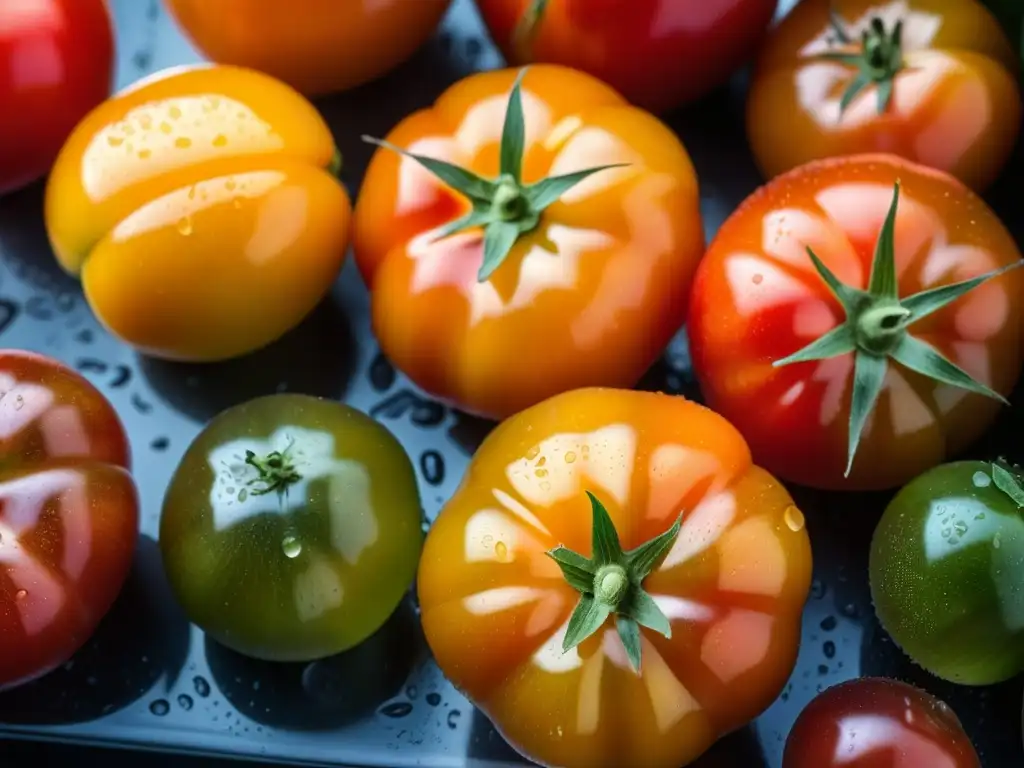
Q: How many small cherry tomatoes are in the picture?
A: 3